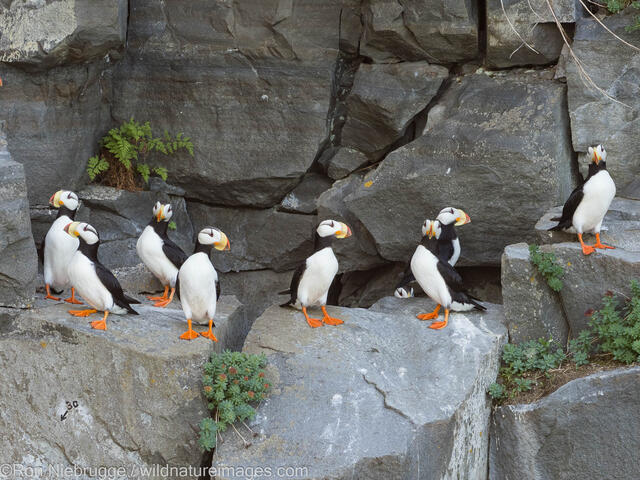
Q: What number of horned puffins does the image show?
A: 9